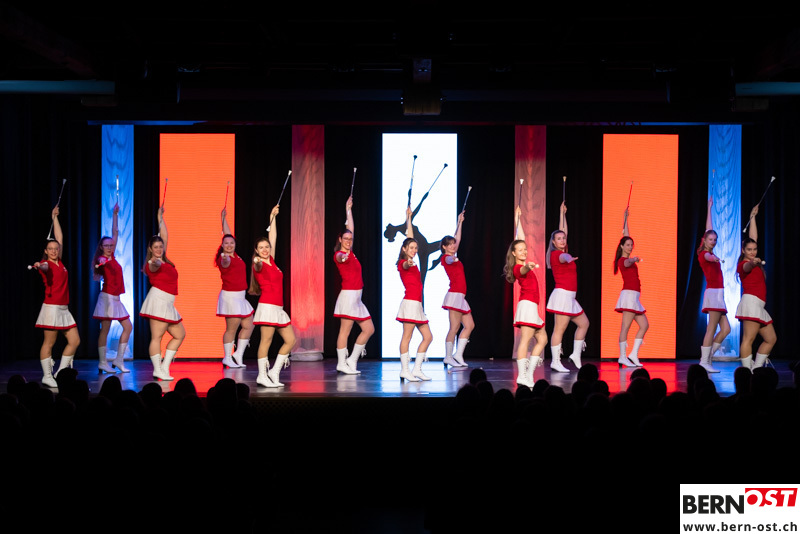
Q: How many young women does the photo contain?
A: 13